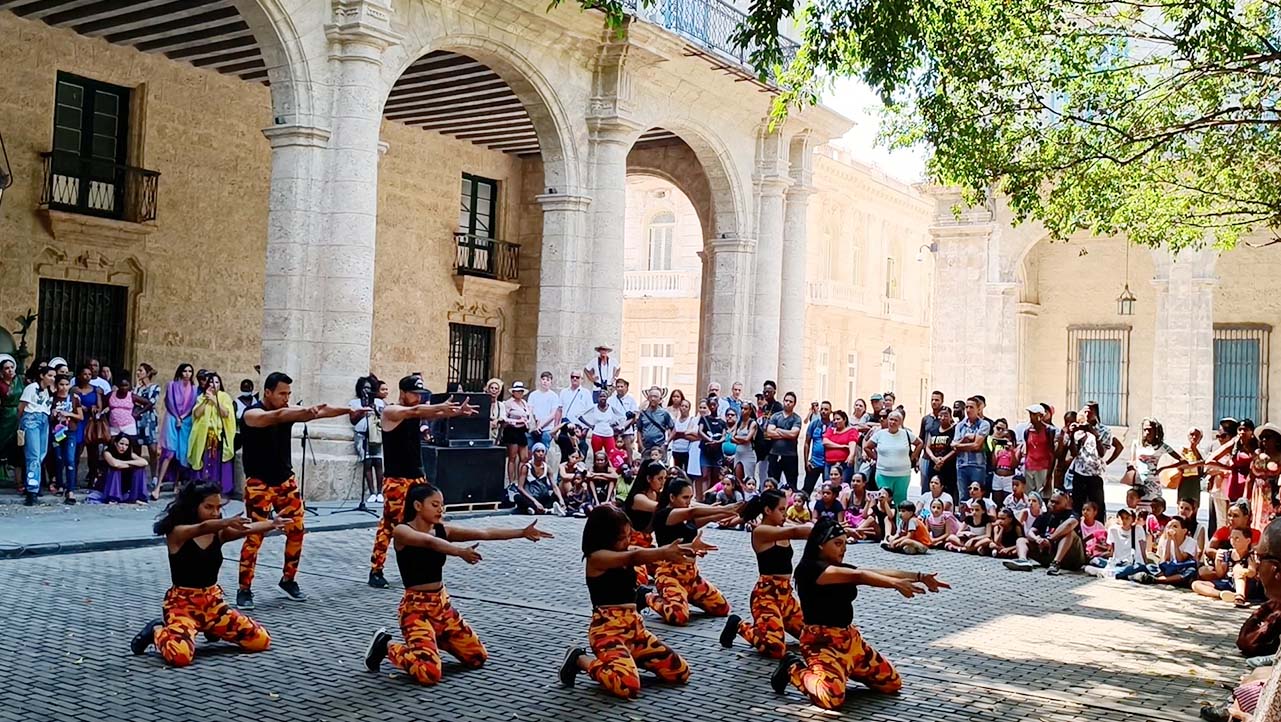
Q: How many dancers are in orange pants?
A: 9